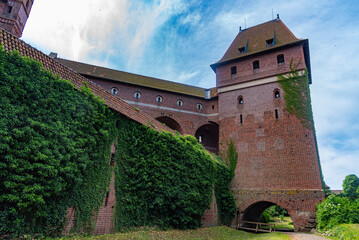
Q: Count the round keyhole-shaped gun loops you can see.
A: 5